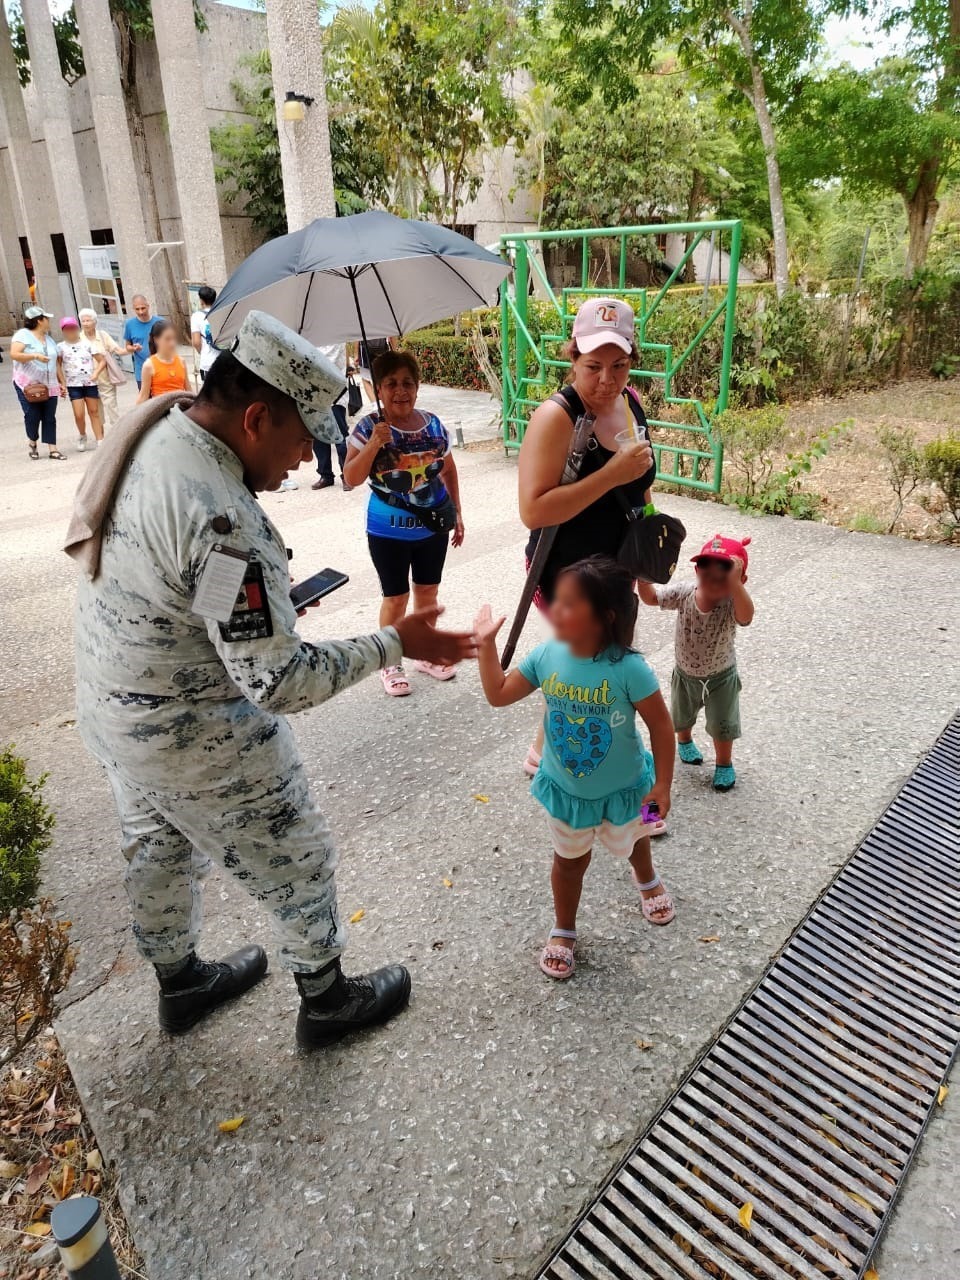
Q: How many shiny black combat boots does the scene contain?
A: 2